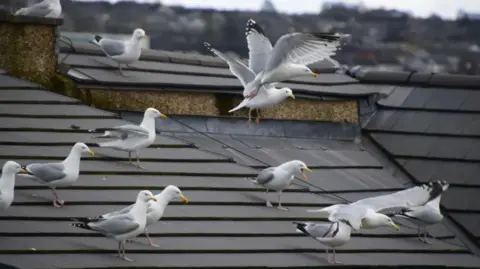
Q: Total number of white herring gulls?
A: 13